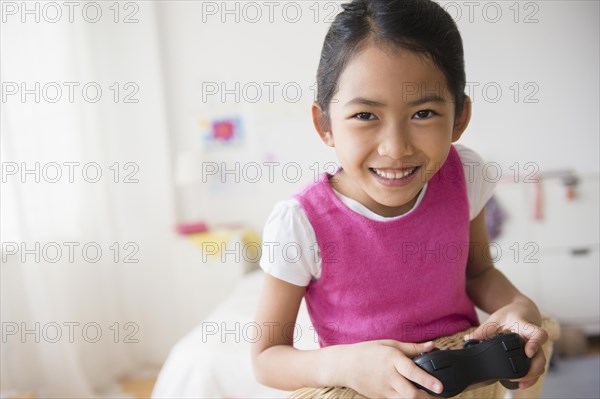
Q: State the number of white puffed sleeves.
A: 2